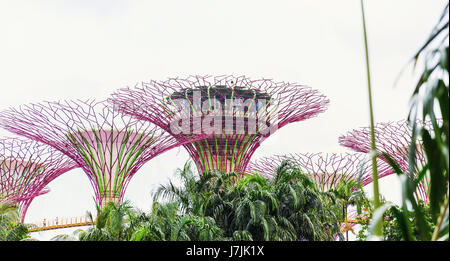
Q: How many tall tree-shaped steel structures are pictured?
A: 5